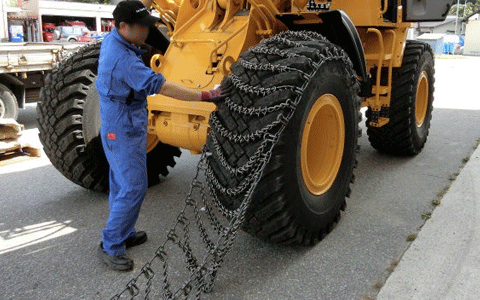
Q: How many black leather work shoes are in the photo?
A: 2